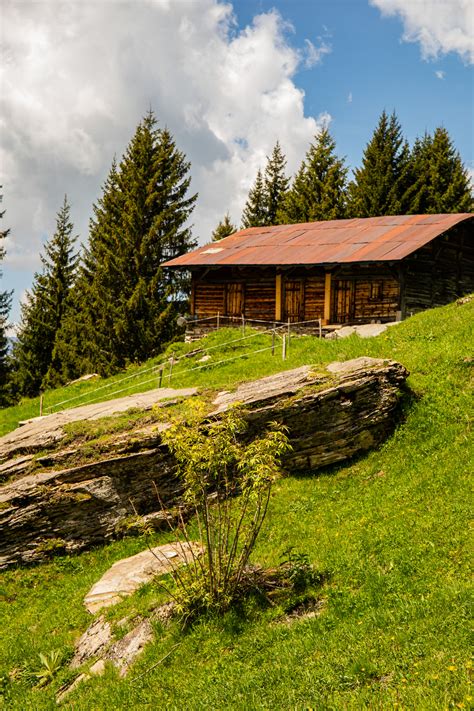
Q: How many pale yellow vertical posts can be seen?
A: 2